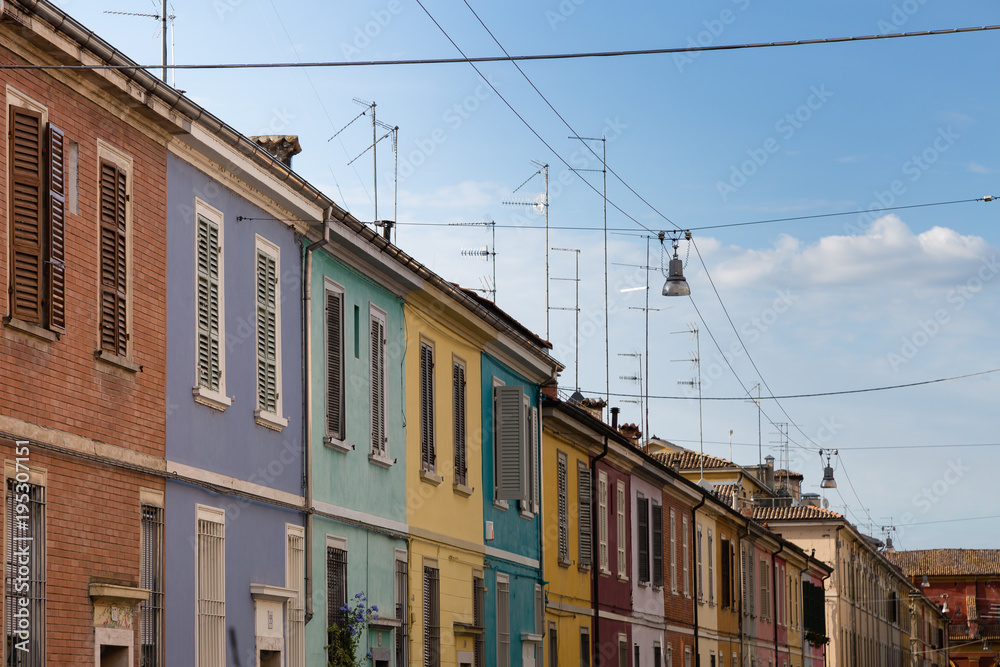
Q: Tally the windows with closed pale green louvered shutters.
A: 2